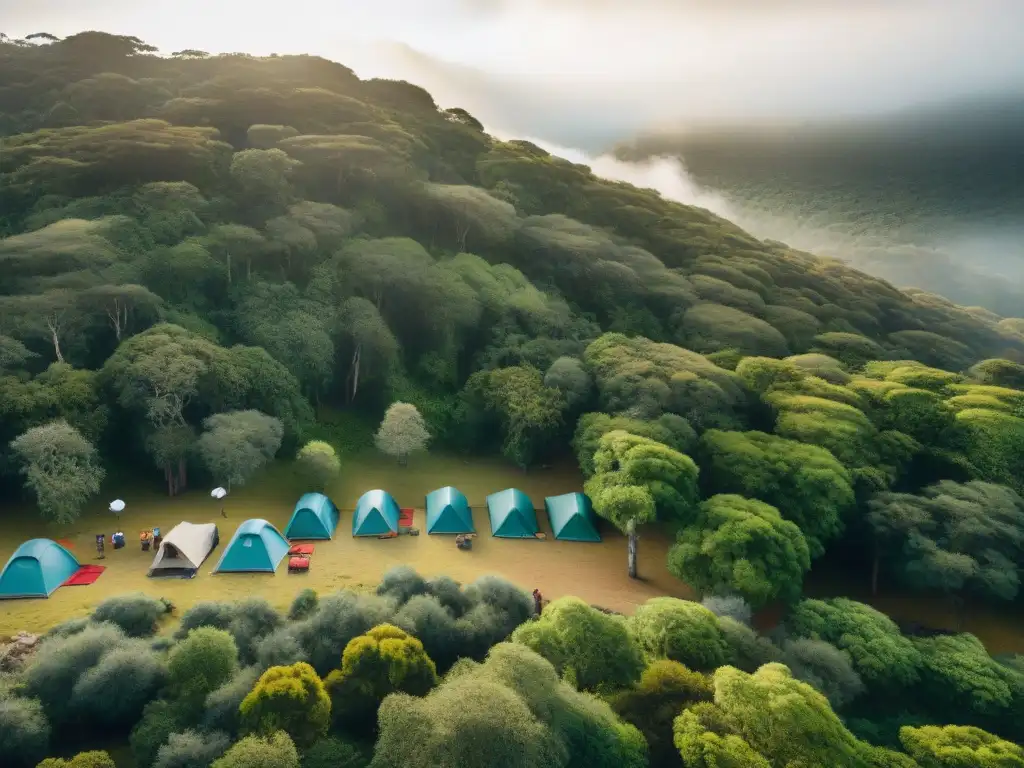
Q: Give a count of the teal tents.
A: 7